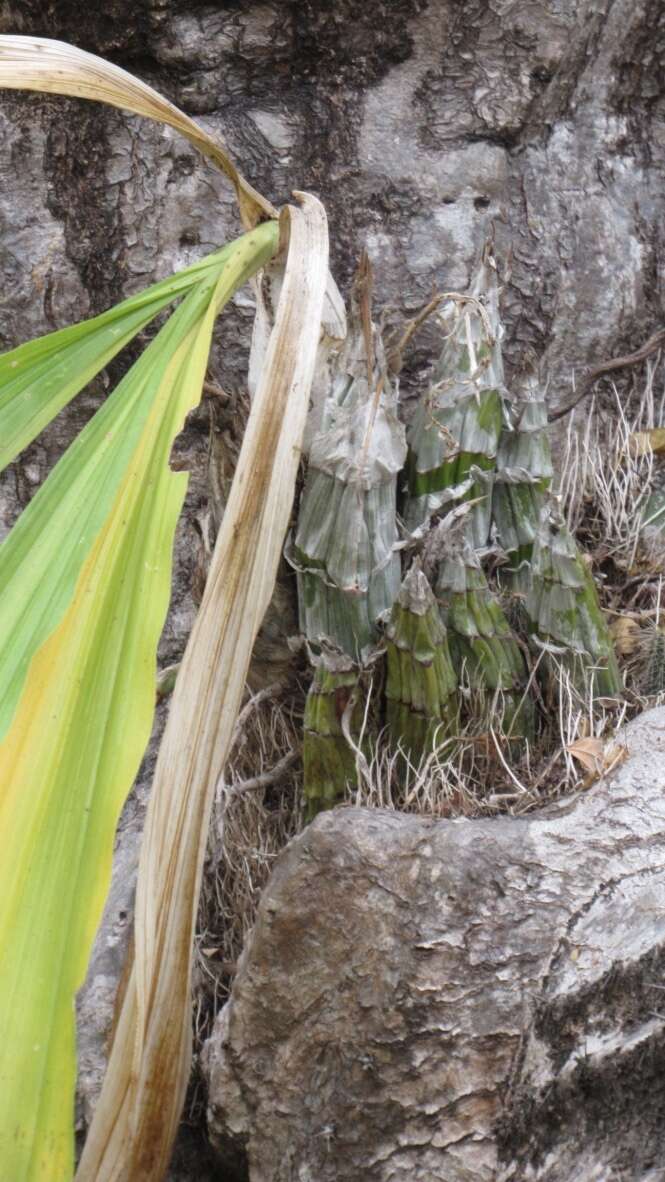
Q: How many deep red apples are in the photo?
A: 0